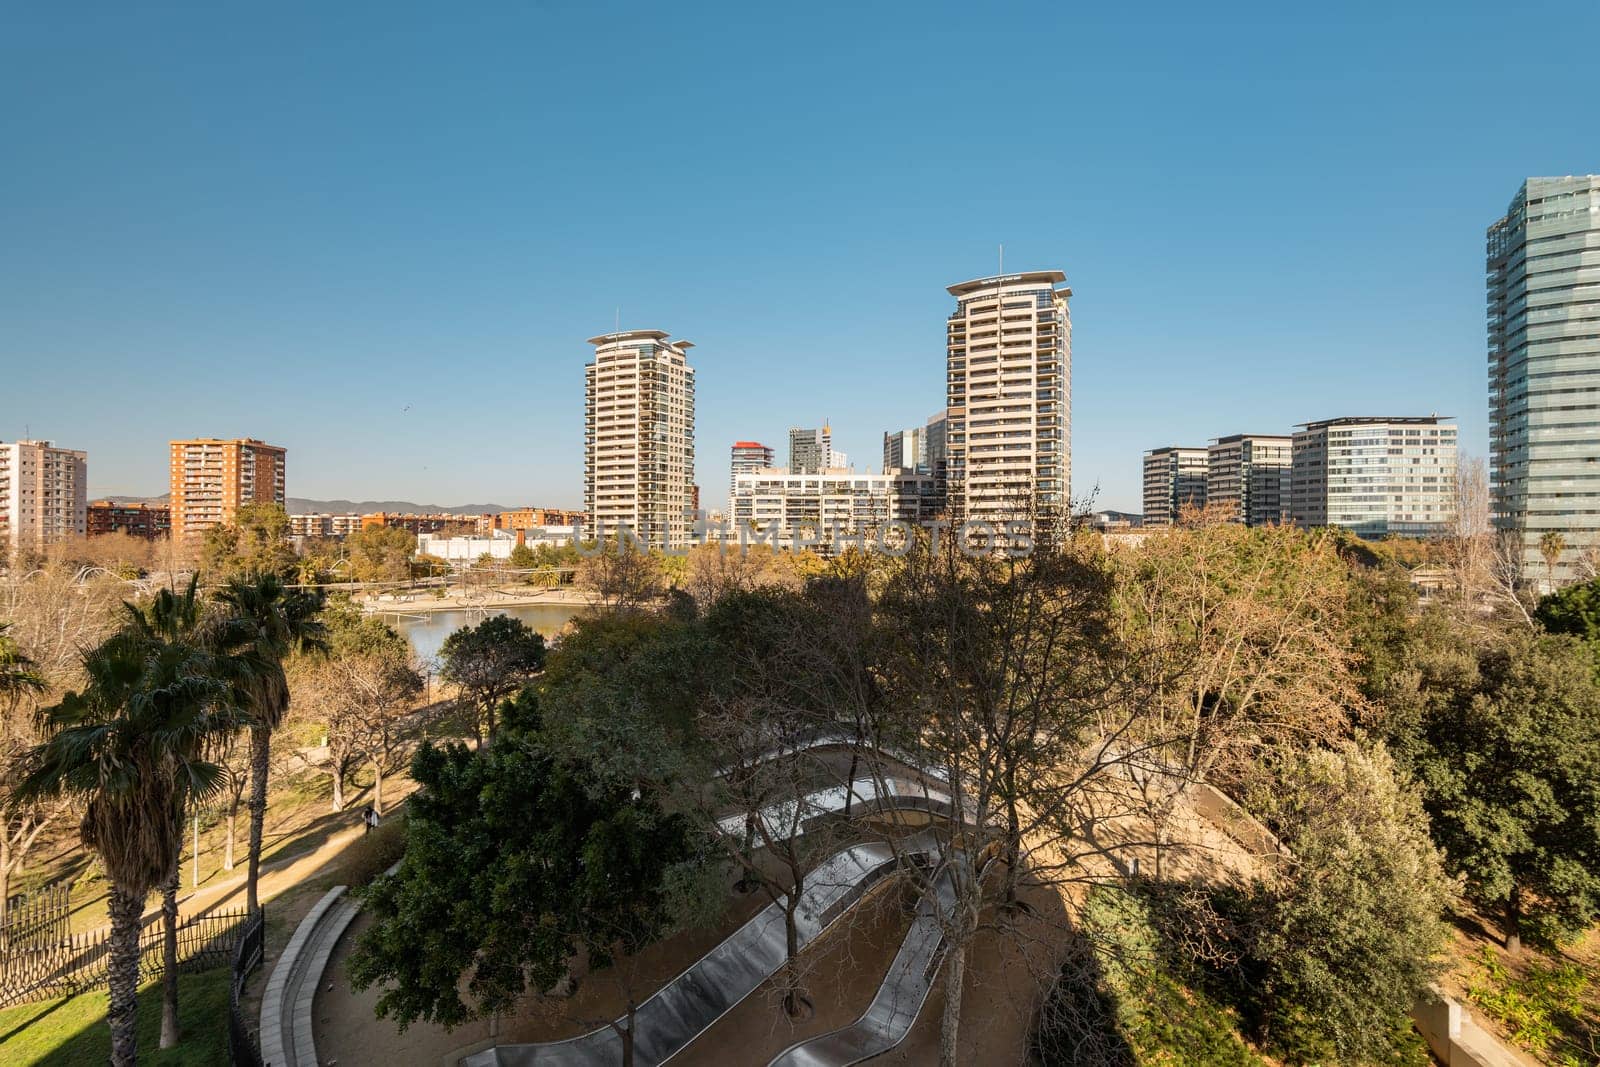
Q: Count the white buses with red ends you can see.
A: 0